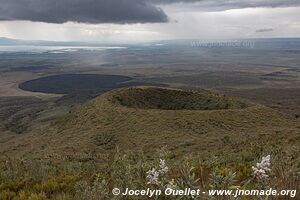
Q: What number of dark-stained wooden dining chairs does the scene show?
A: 0